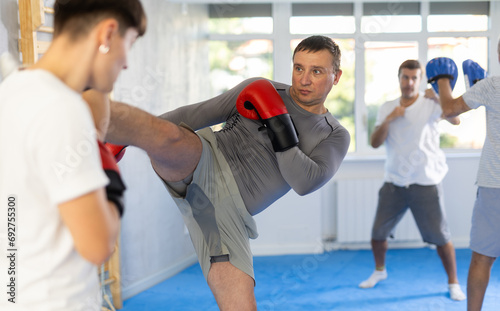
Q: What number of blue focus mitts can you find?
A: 2